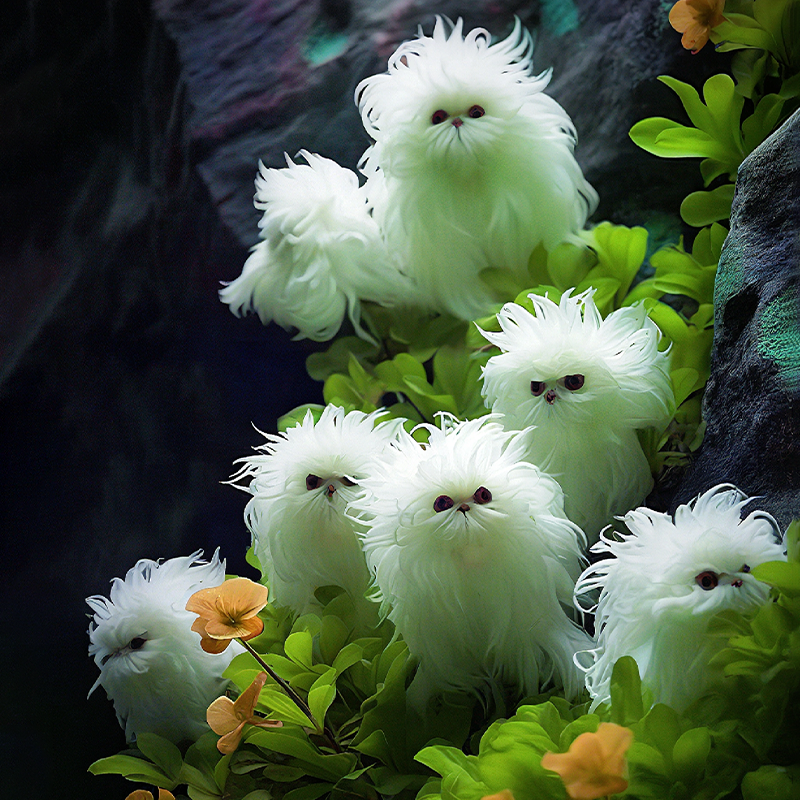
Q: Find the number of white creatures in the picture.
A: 7